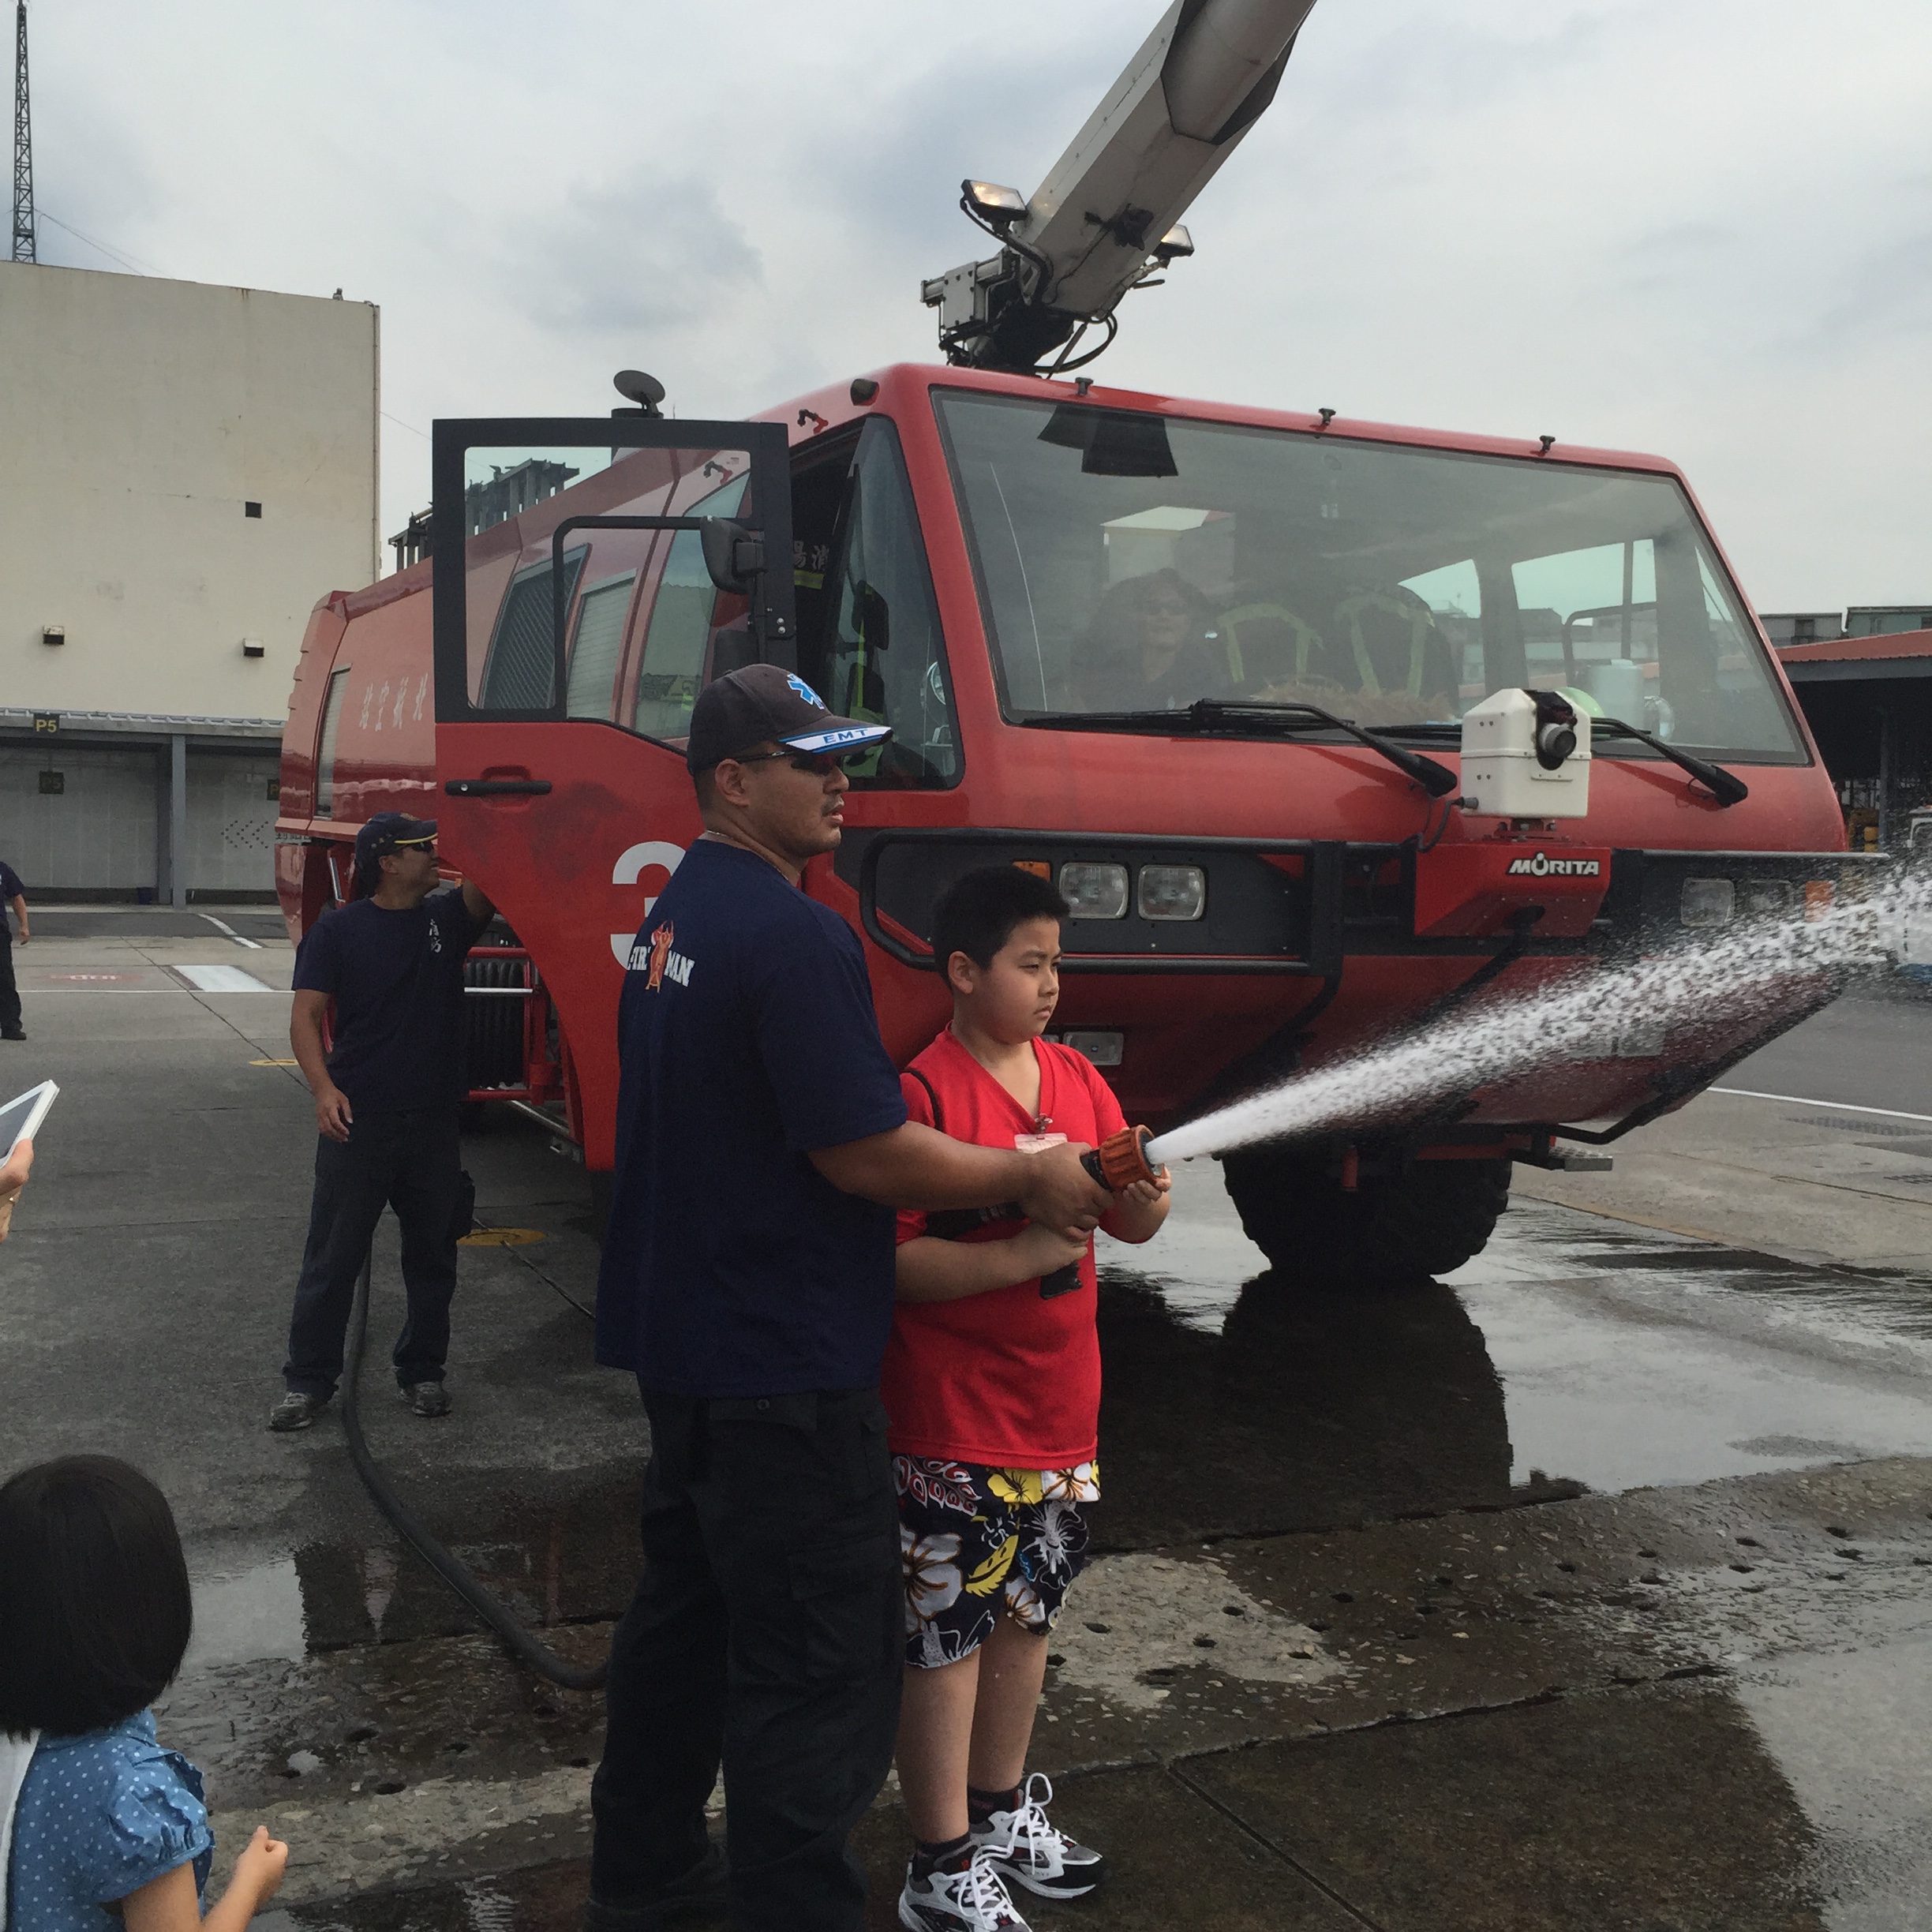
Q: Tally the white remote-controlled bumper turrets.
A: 1